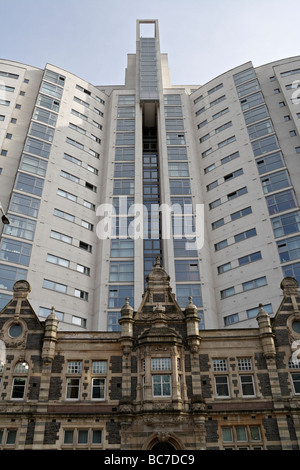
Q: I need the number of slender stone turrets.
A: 4